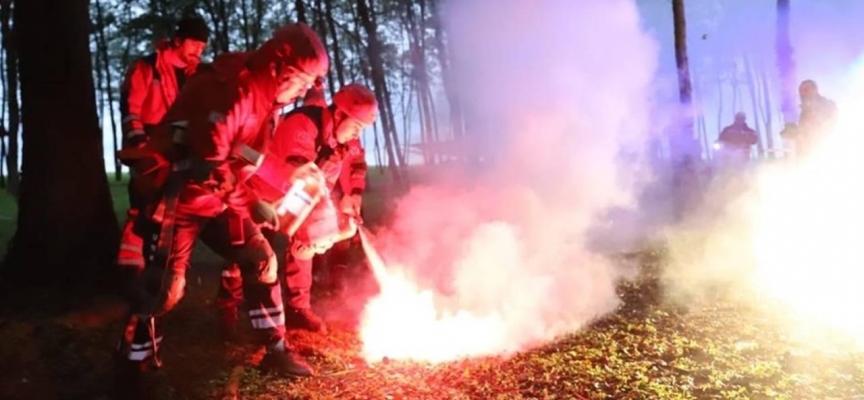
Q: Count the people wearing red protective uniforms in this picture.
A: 3